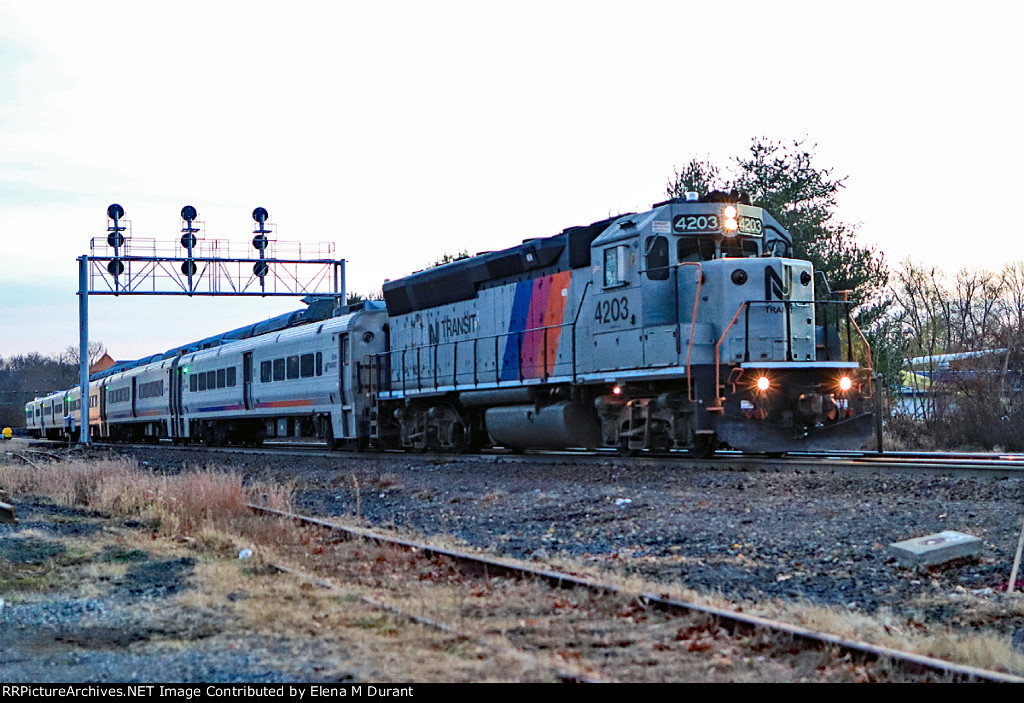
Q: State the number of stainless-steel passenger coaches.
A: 5